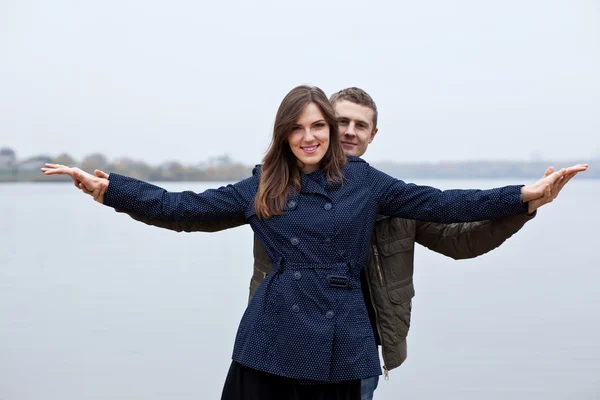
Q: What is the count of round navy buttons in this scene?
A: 7